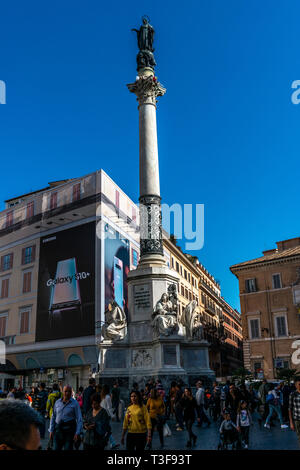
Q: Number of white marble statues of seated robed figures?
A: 3